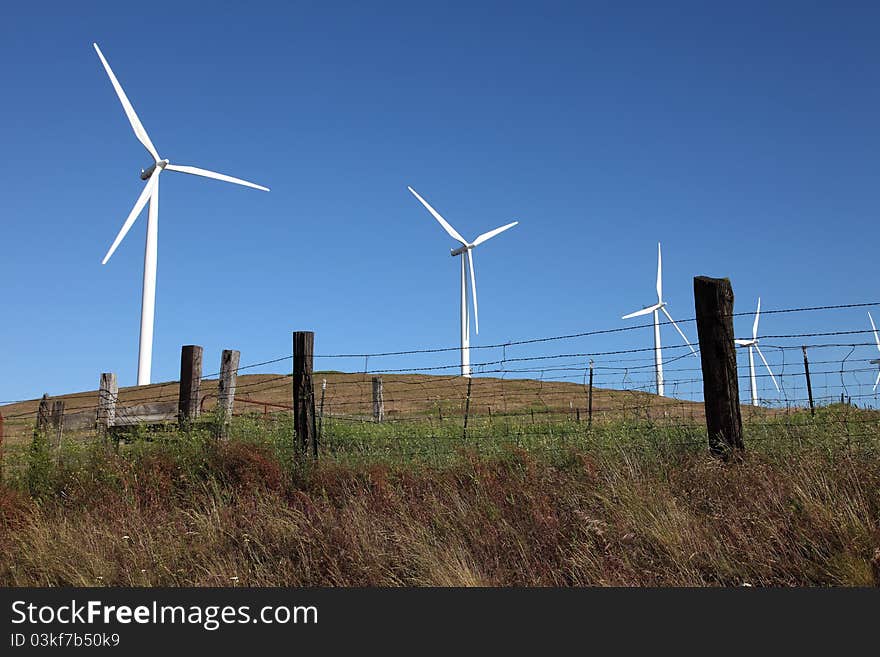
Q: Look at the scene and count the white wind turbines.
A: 5